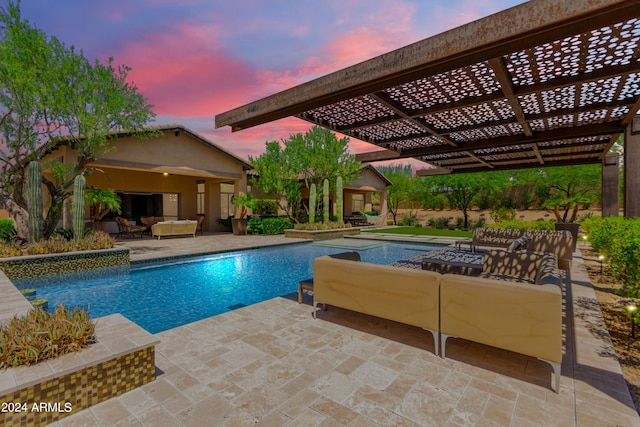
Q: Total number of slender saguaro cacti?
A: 5